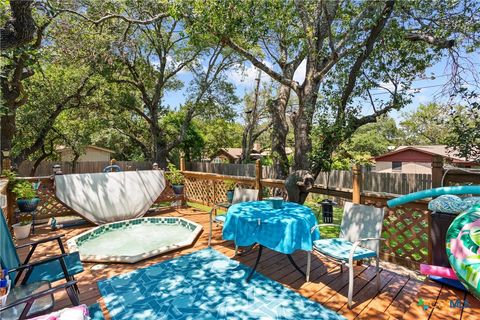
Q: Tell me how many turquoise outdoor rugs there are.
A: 1